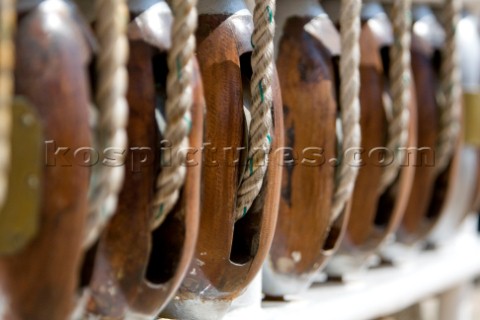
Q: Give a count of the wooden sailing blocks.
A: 6